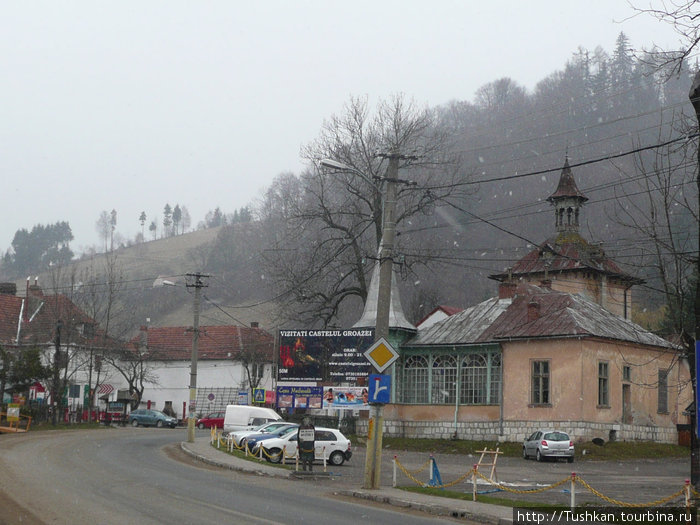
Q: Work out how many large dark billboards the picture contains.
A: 1